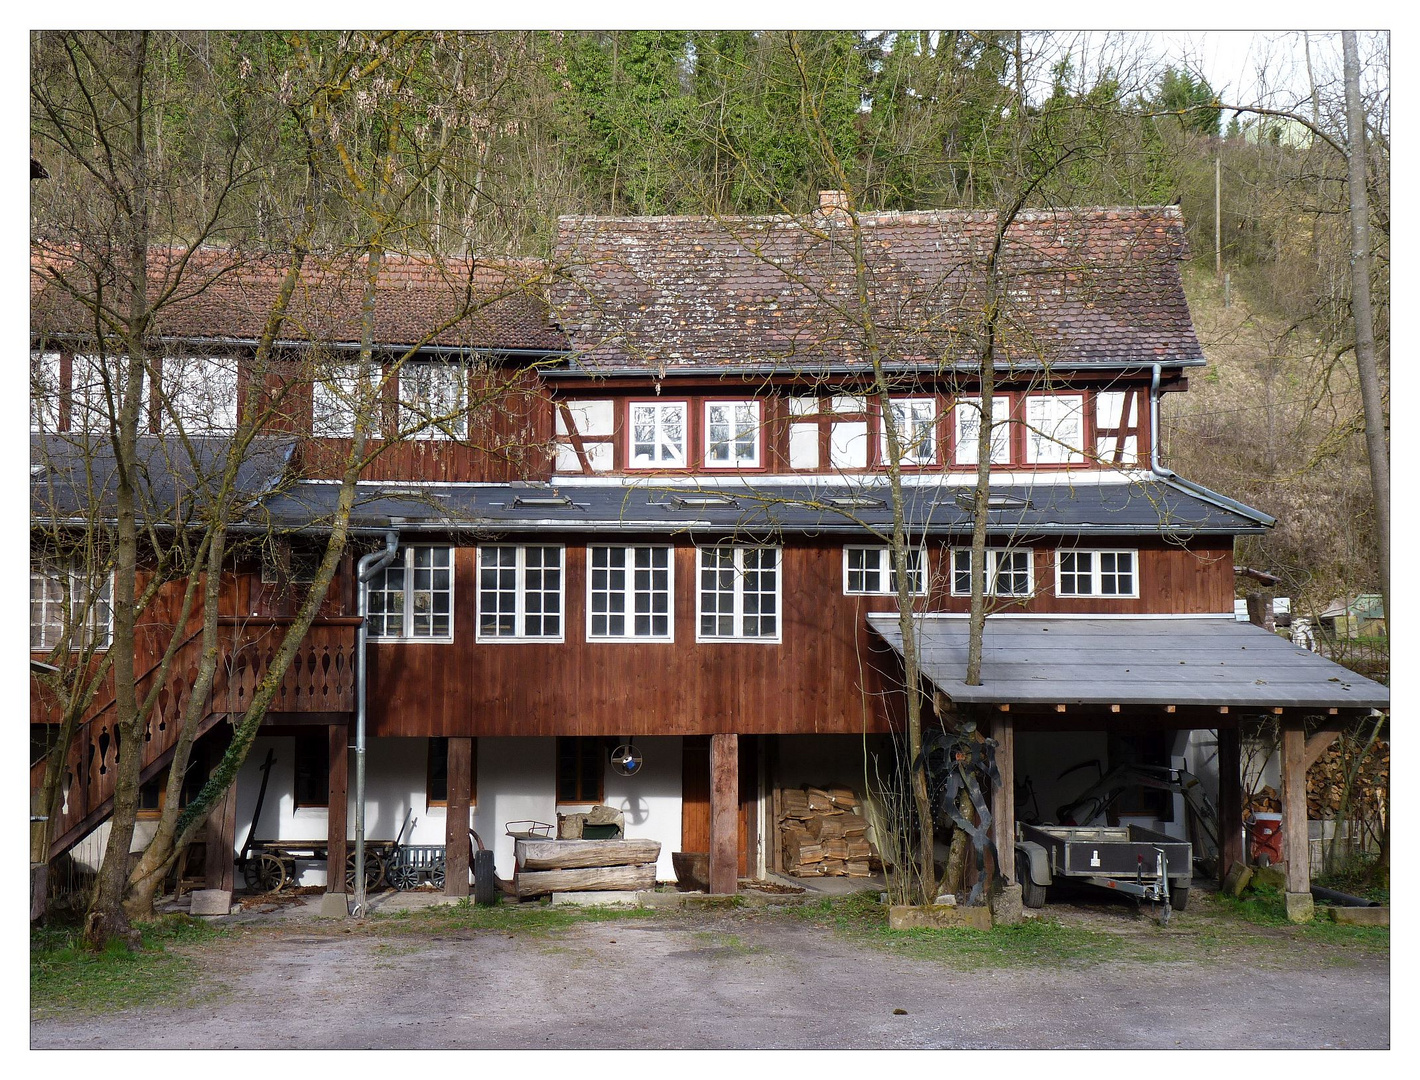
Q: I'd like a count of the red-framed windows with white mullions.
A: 5